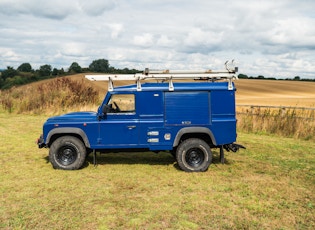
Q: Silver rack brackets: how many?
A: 4